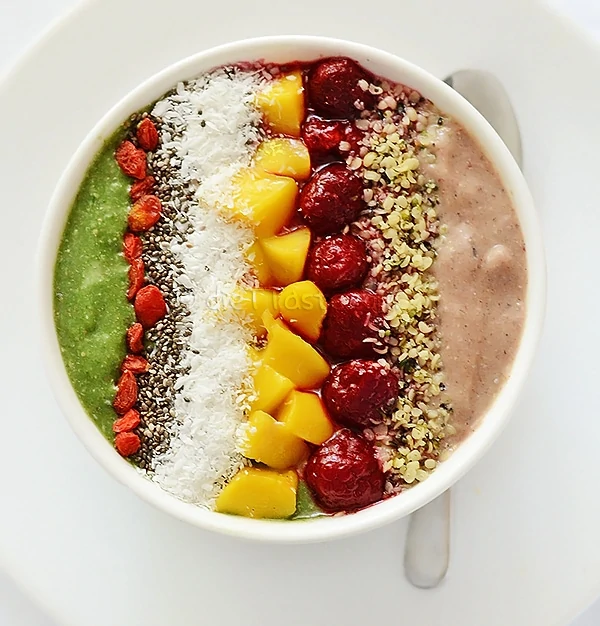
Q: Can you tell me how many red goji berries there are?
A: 12